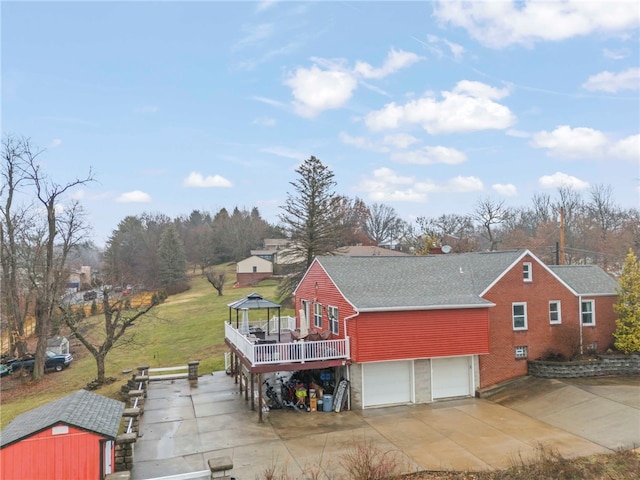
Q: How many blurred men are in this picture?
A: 0